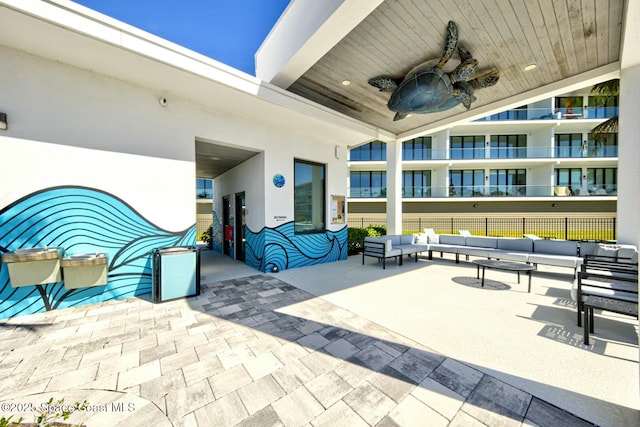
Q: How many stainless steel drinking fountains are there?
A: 2